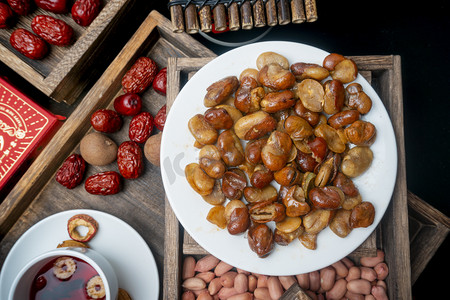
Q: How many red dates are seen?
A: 15